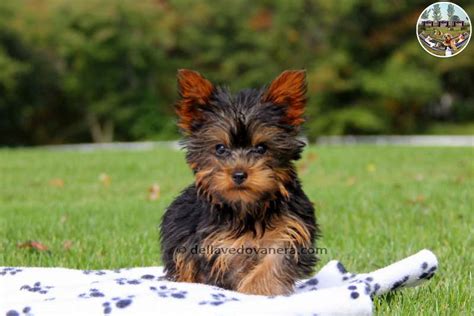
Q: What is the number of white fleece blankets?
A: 1